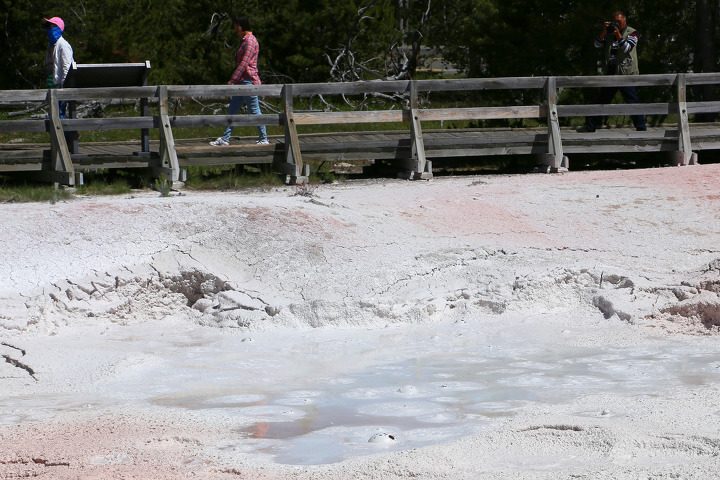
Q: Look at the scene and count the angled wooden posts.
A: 6